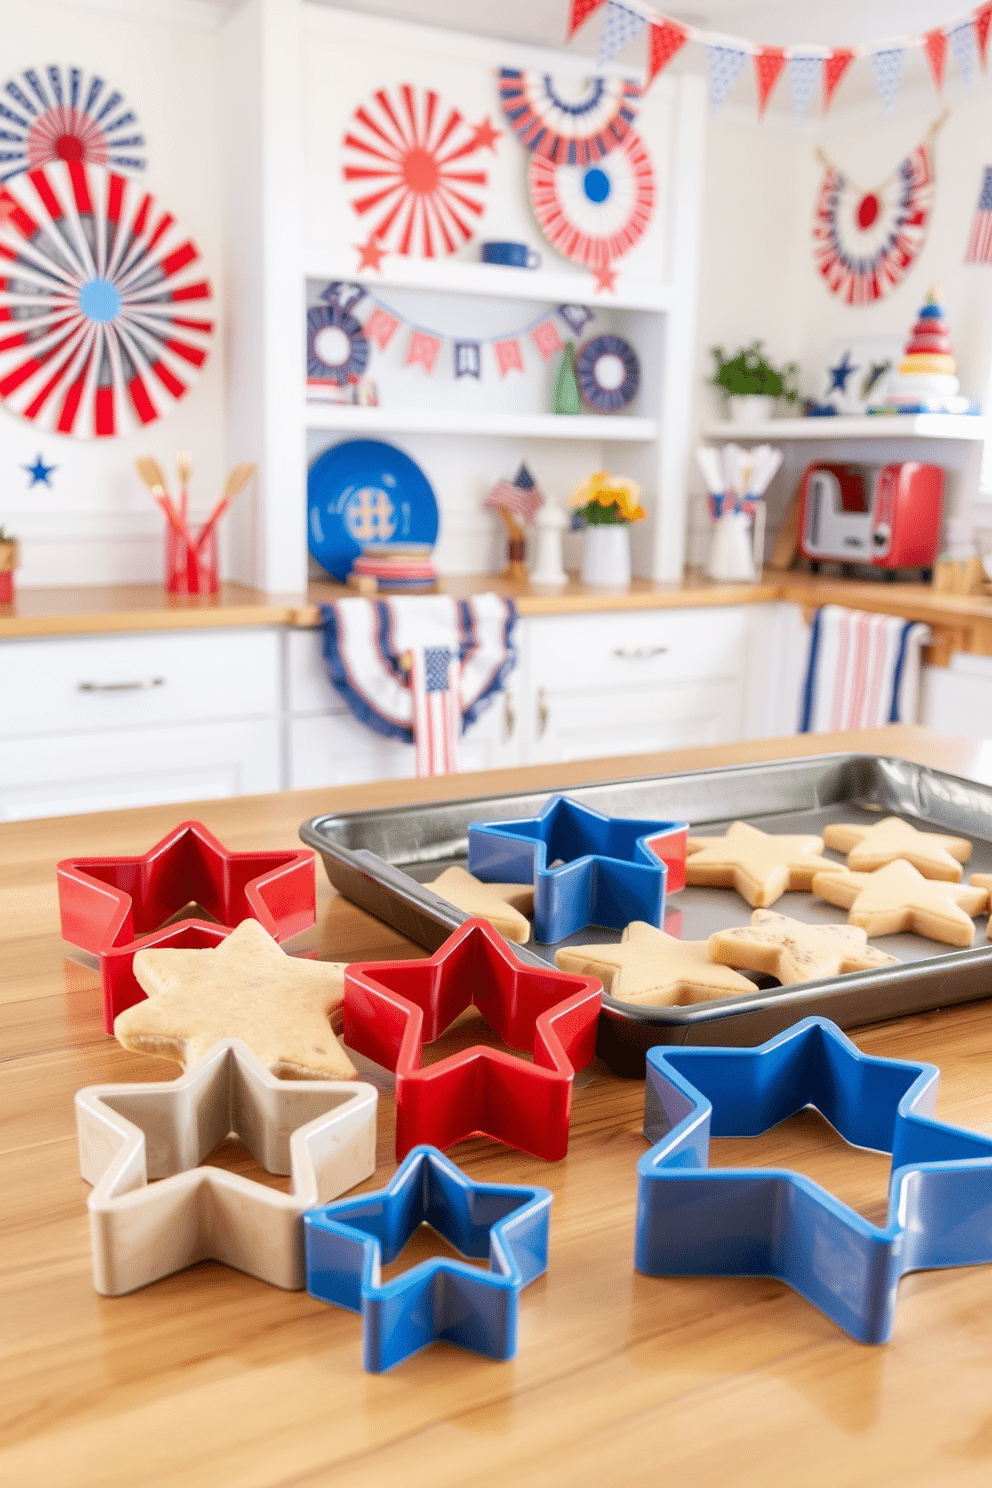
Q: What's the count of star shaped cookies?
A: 8